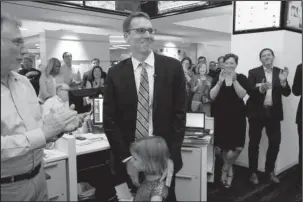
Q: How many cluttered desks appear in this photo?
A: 2